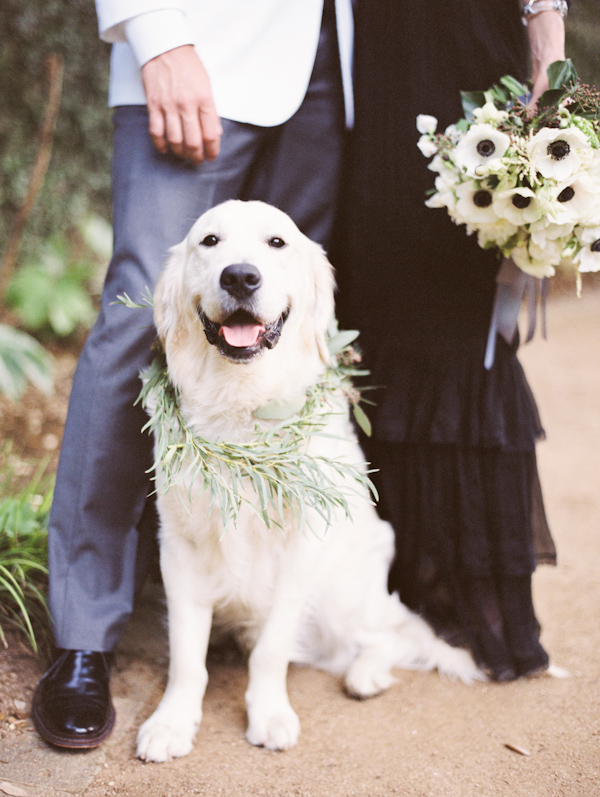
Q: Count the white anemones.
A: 6